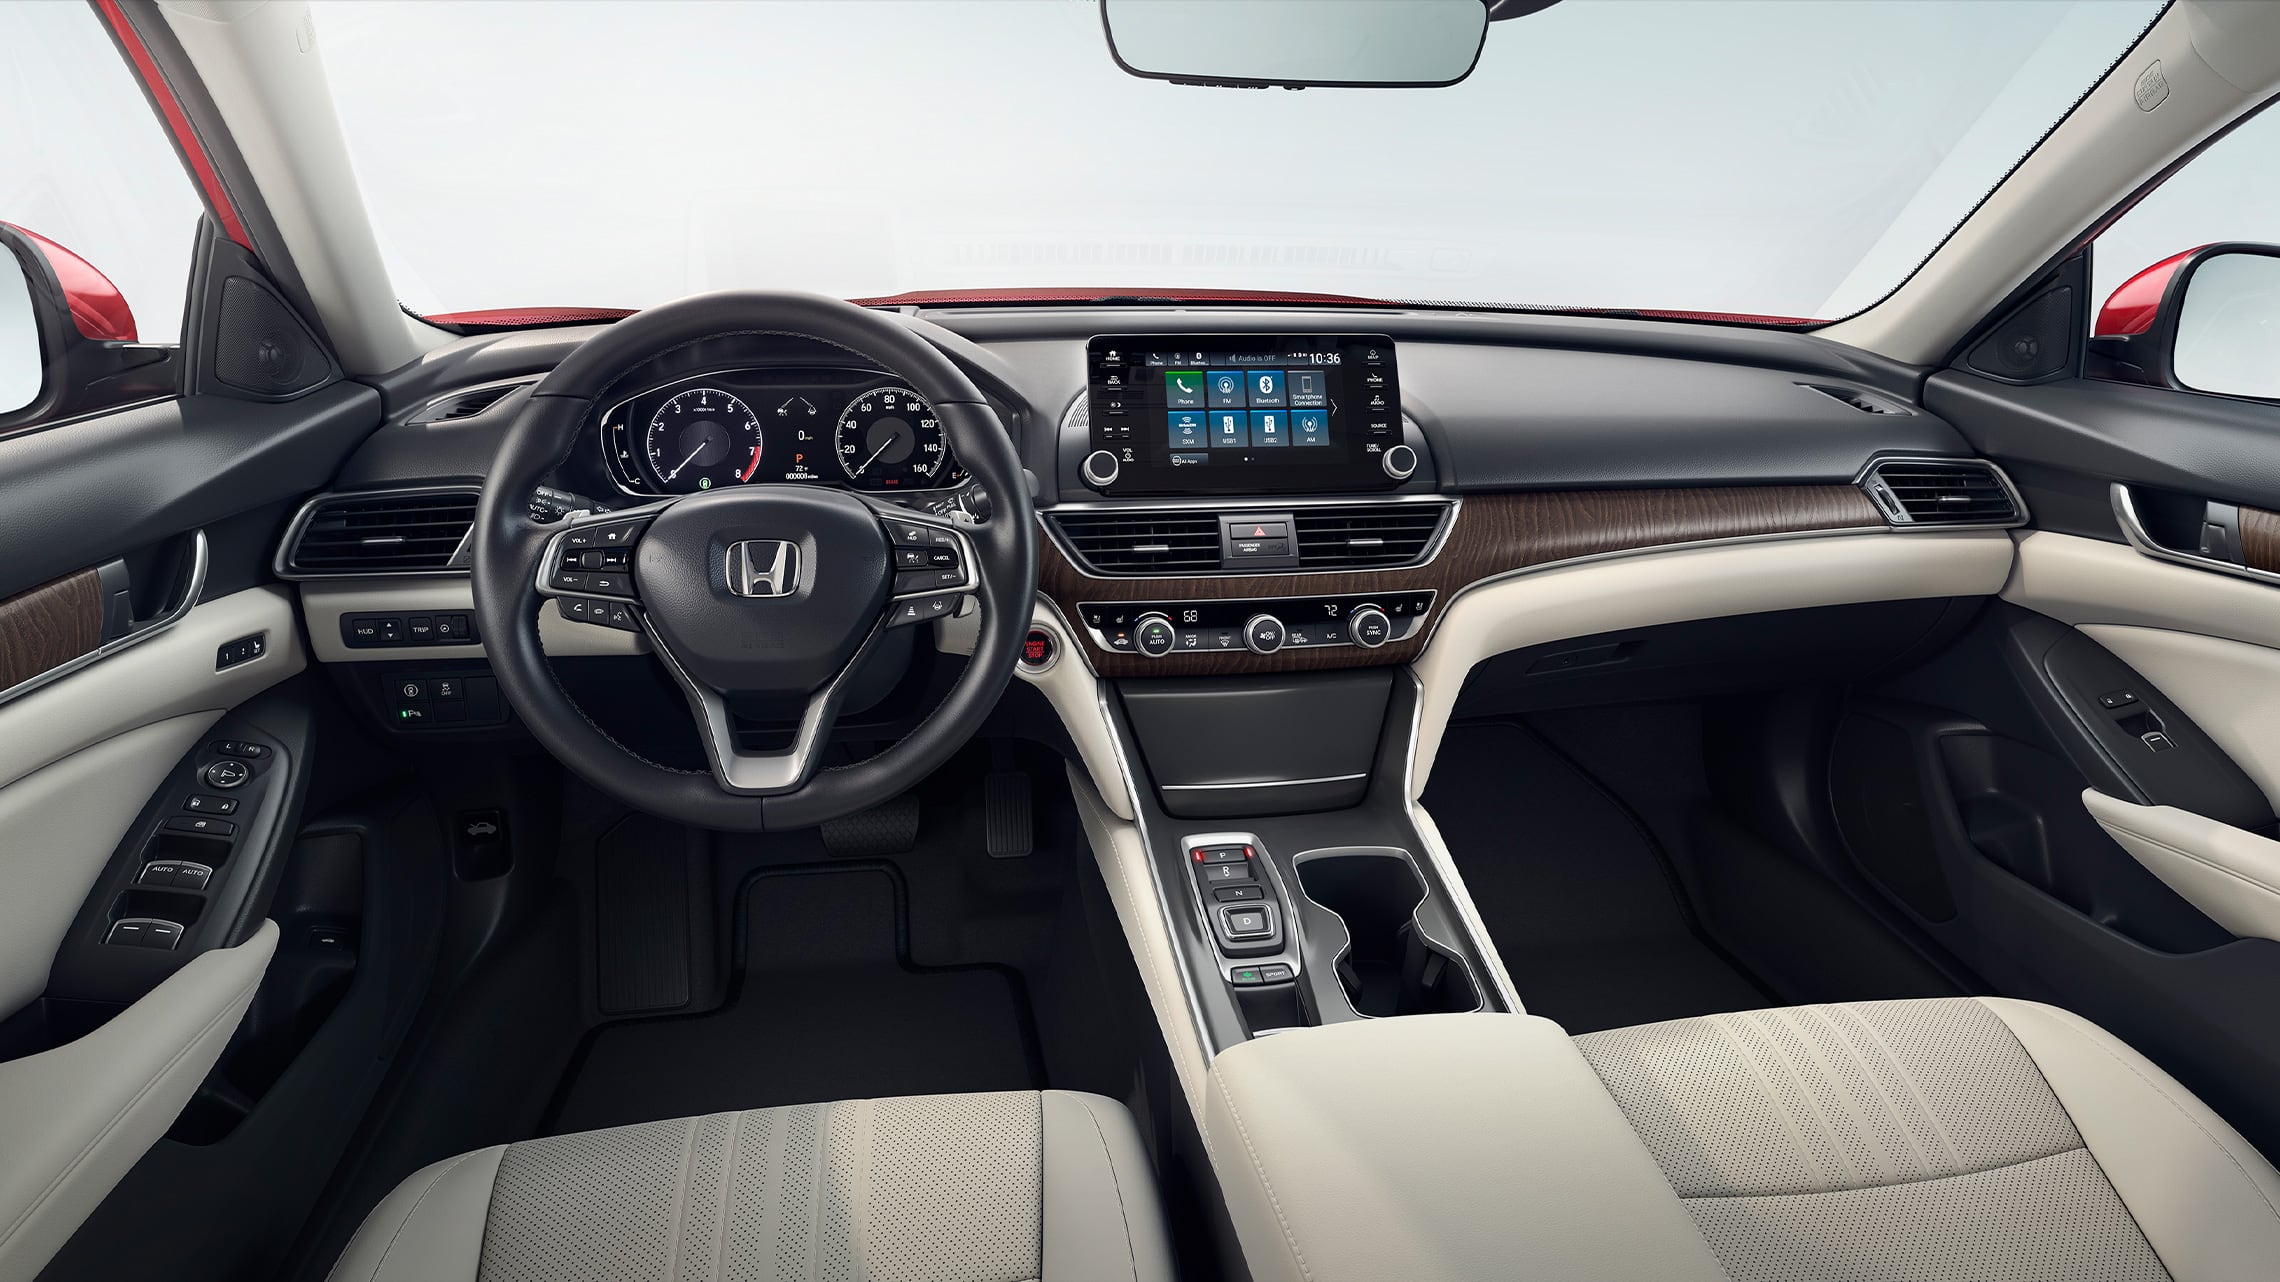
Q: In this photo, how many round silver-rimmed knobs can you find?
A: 5